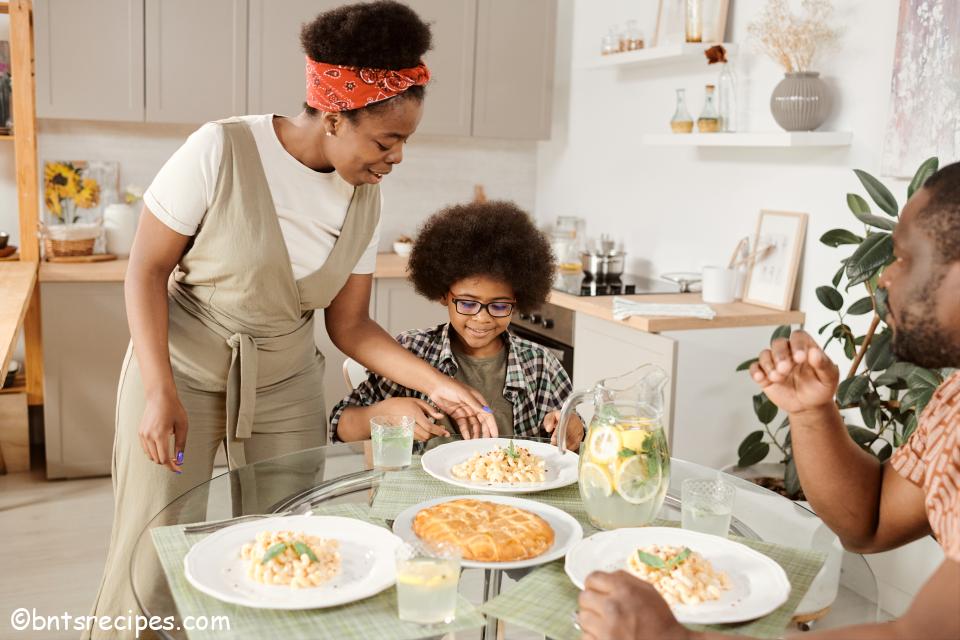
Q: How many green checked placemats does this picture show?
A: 3